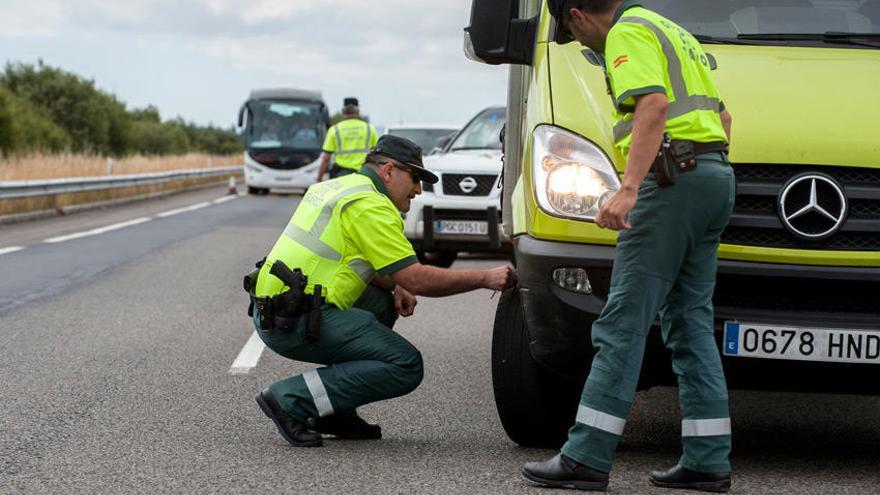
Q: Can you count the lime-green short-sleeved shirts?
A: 3